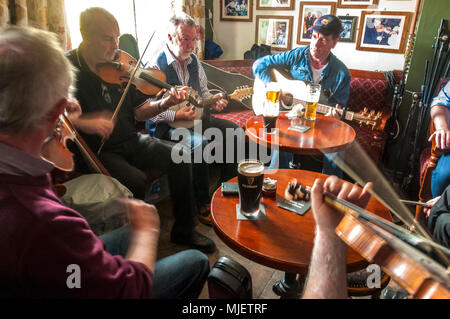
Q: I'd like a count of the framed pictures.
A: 7